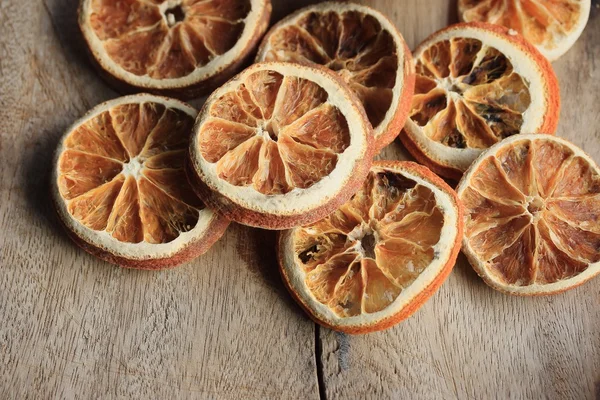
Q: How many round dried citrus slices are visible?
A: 8